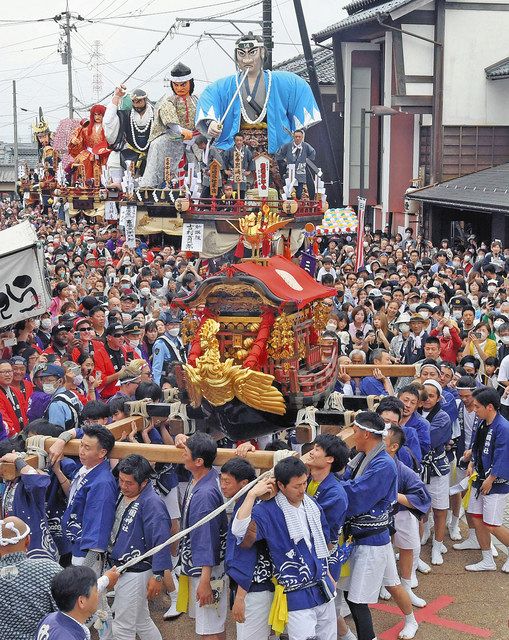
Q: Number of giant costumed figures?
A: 5